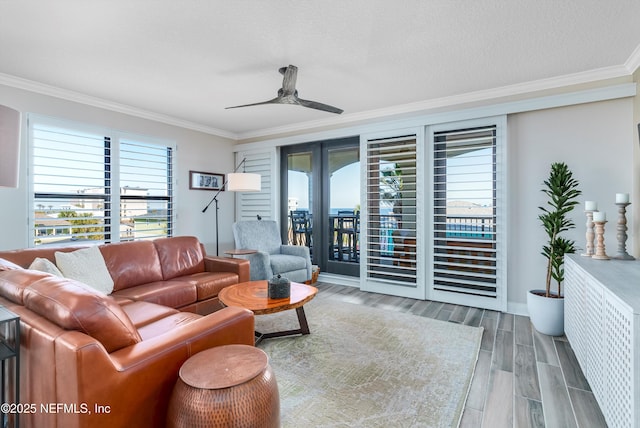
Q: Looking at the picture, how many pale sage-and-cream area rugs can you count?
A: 1